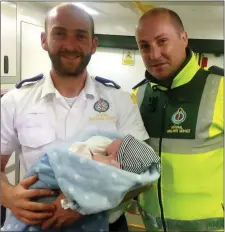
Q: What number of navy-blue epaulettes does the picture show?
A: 2